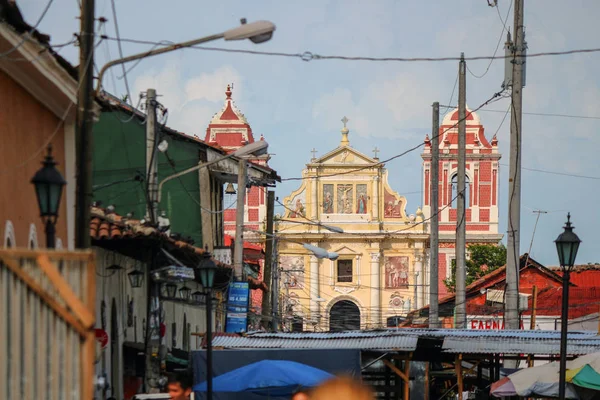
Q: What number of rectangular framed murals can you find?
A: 5